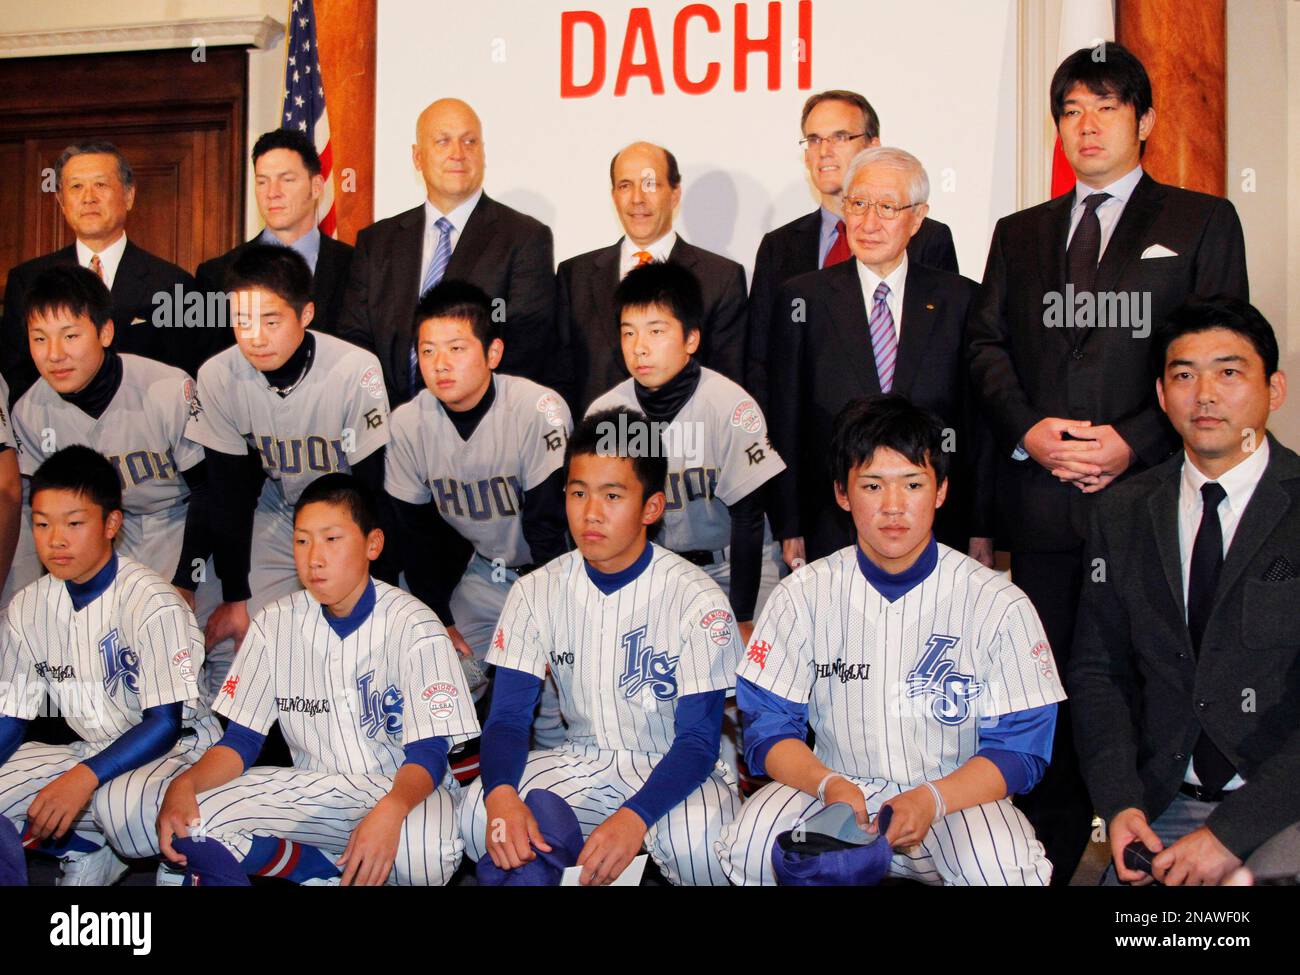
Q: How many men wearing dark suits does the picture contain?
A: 8